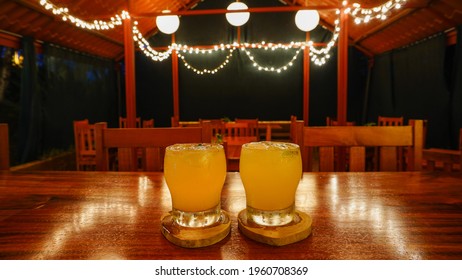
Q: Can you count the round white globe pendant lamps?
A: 3